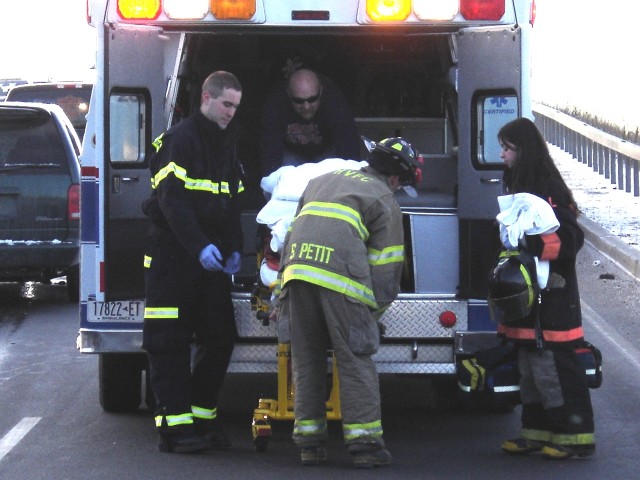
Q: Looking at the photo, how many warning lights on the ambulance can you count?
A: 6